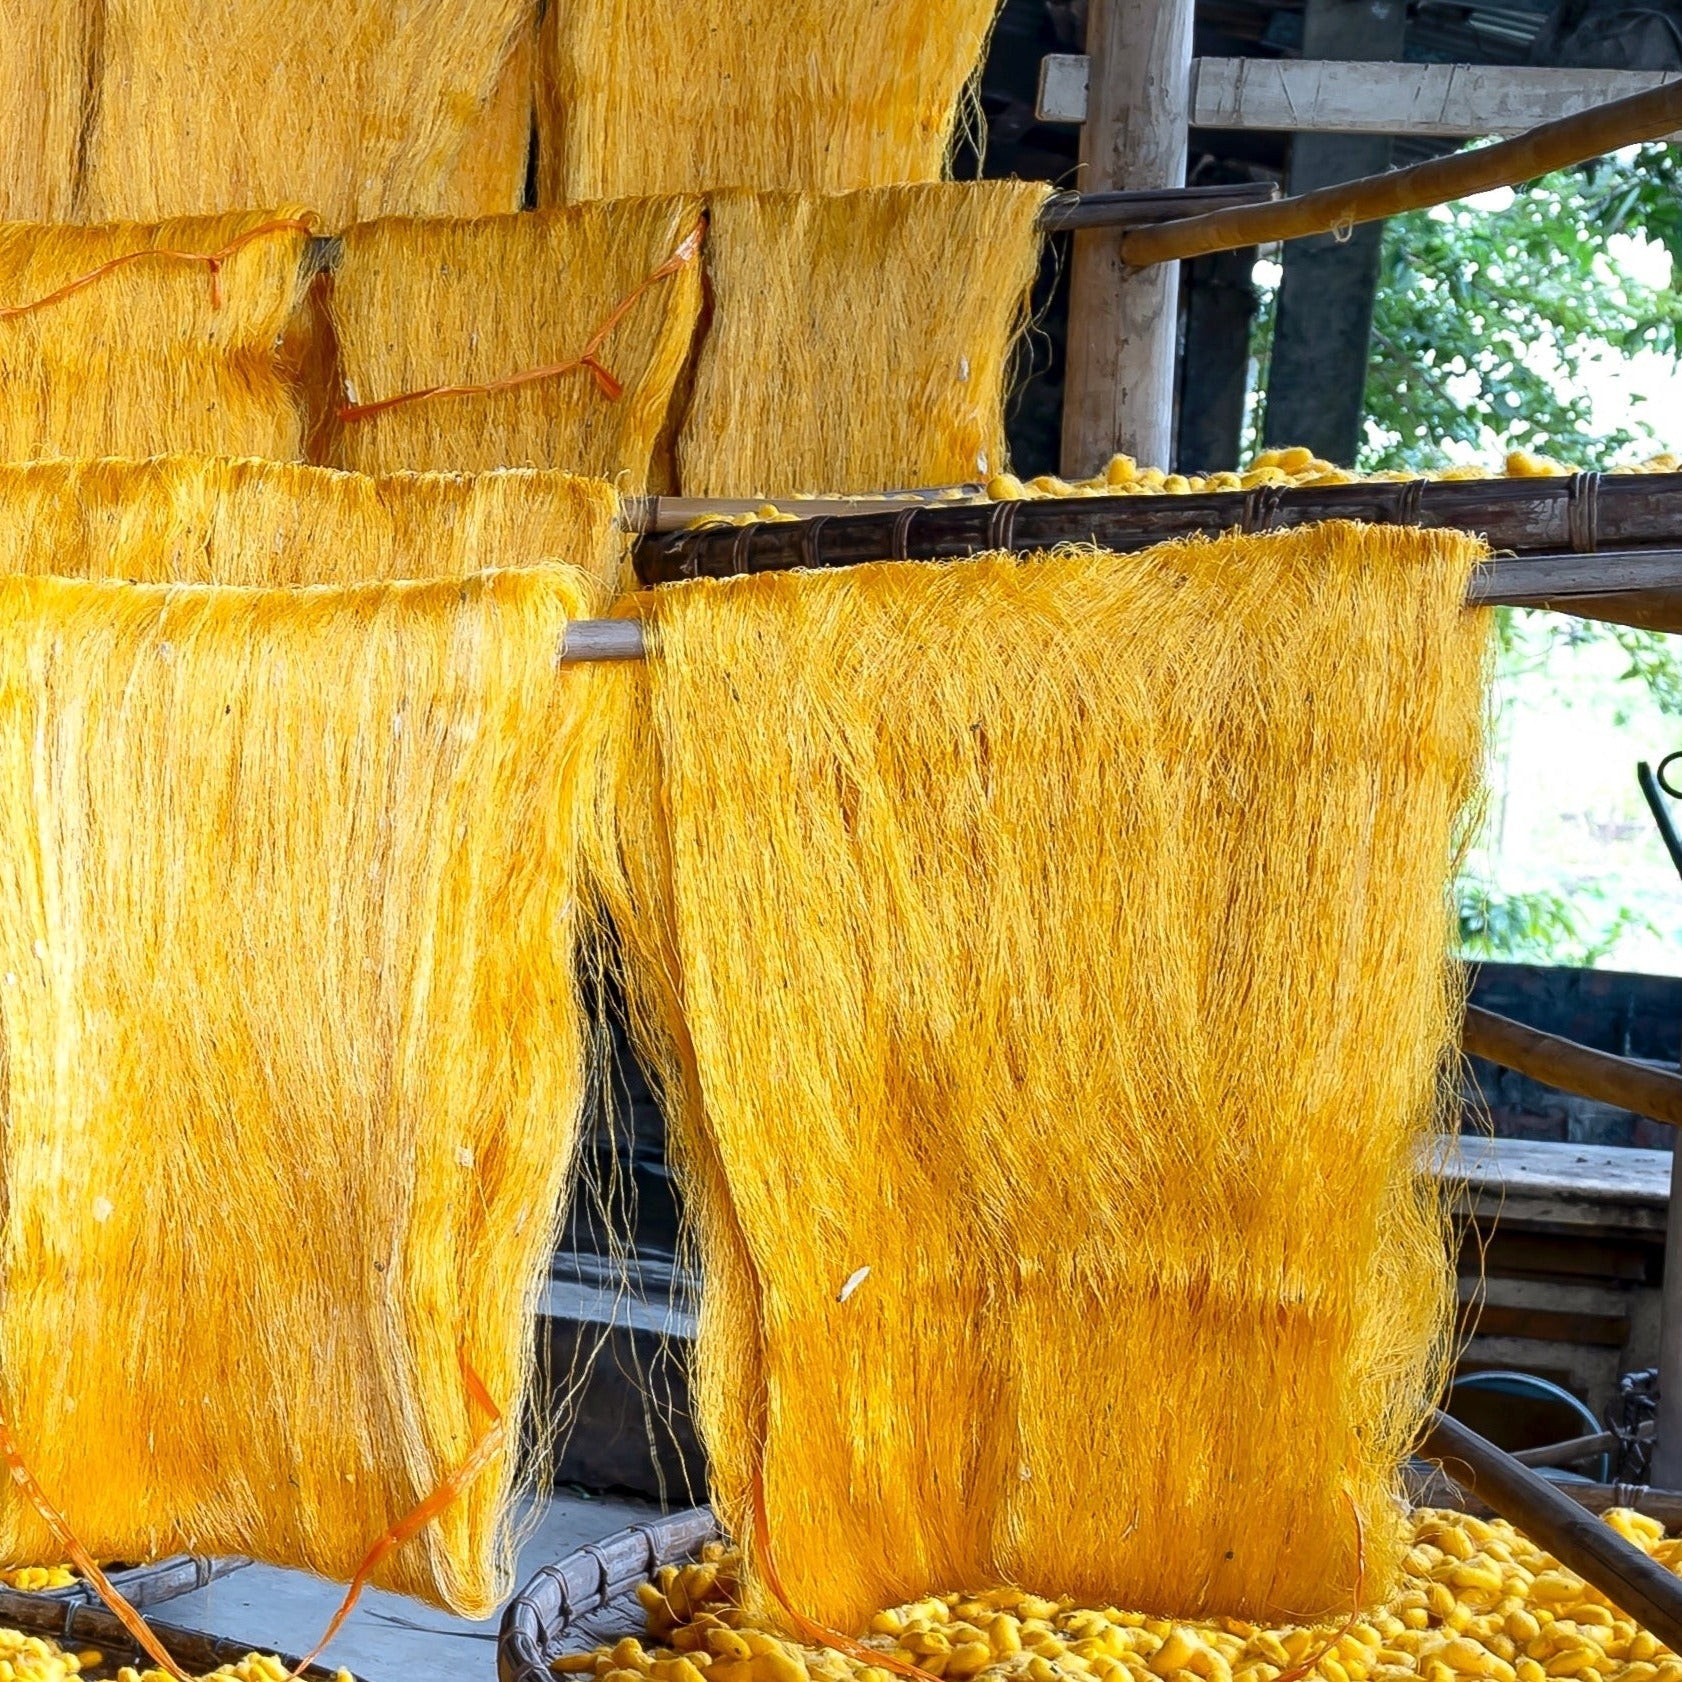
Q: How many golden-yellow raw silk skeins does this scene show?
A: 9